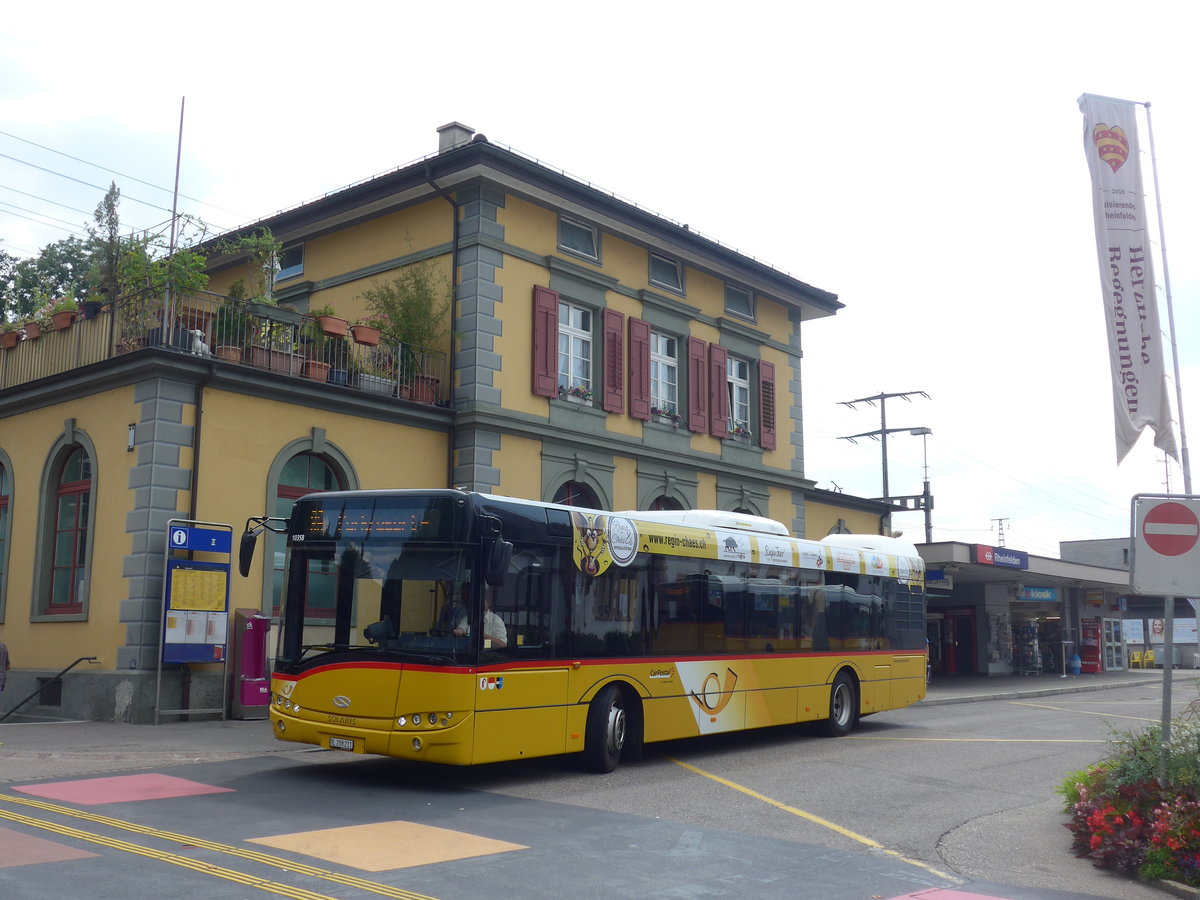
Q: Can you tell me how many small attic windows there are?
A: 4